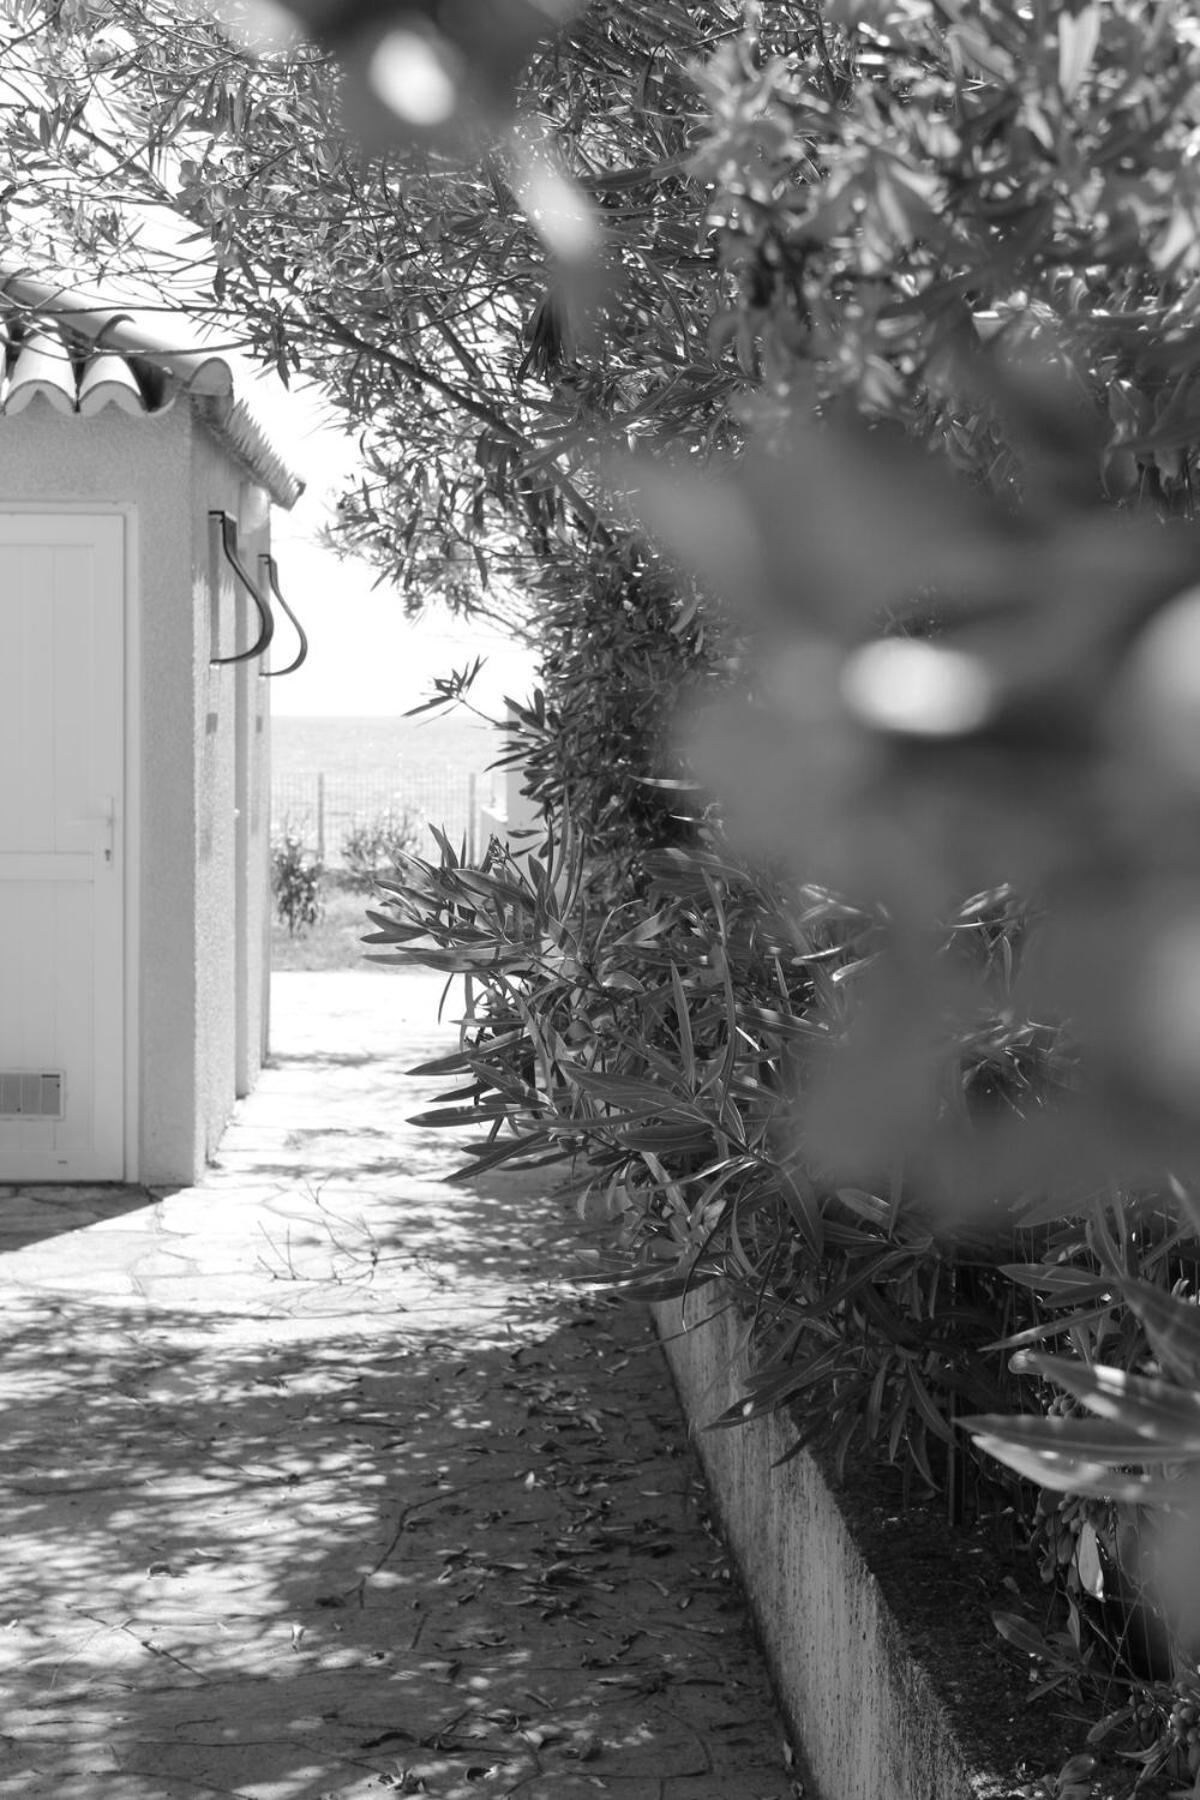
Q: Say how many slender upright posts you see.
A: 2